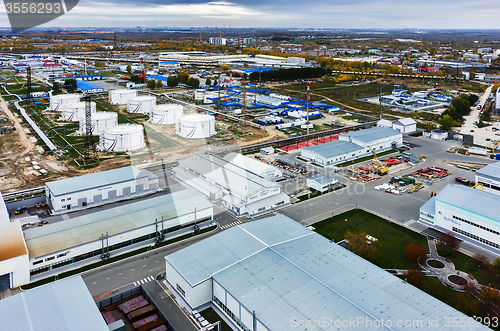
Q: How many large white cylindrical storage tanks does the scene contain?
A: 8